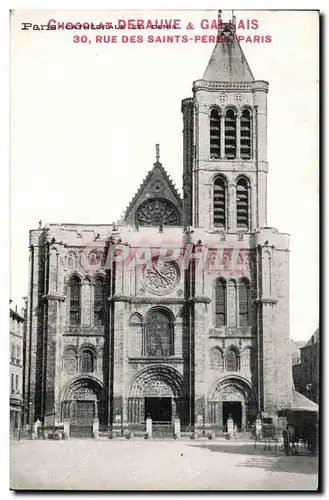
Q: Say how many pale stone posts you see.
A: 7